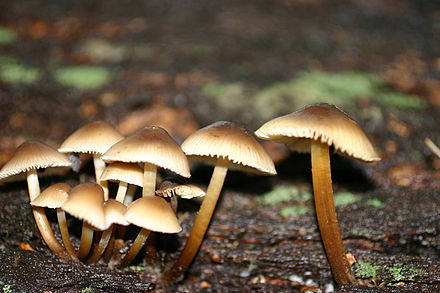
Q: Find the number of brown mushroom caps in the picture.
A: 11